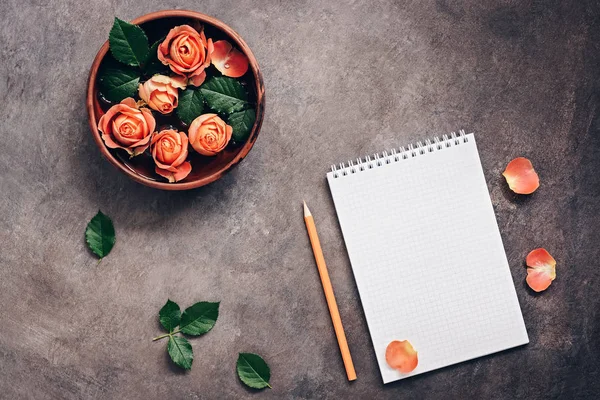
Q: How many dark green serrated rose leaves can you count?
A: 11